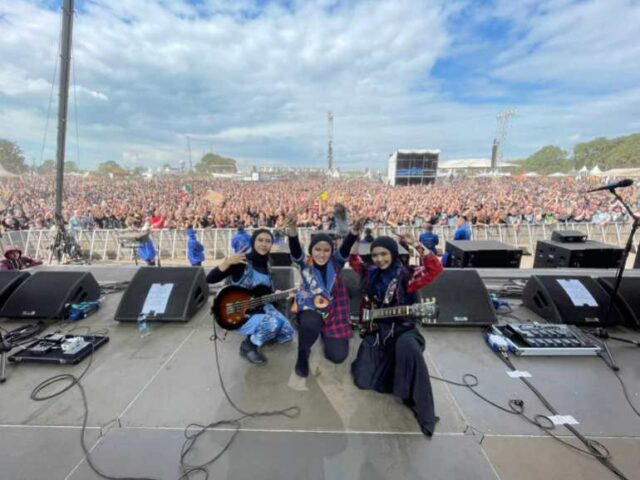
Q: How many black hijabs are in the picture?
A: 3